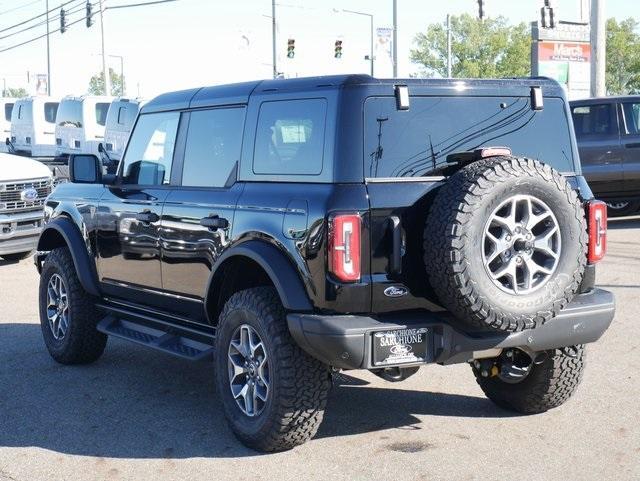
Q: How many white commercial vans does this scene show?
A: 4